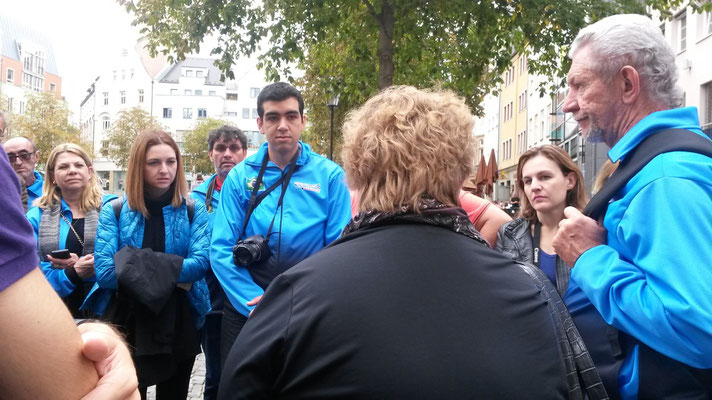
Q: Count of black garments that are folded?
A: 1